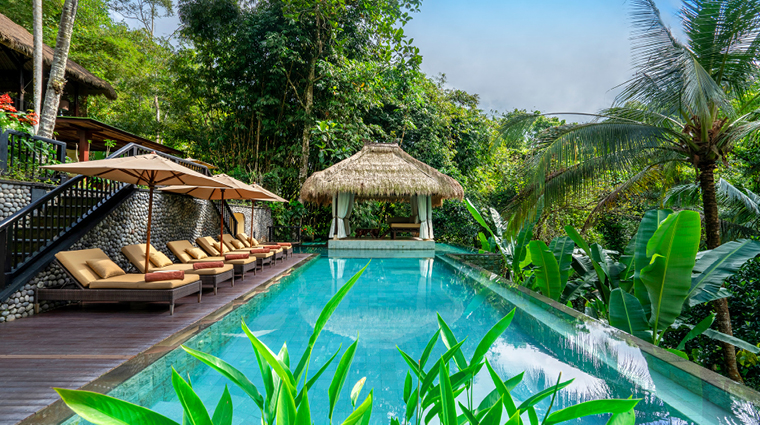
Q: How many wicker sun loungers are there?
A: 6